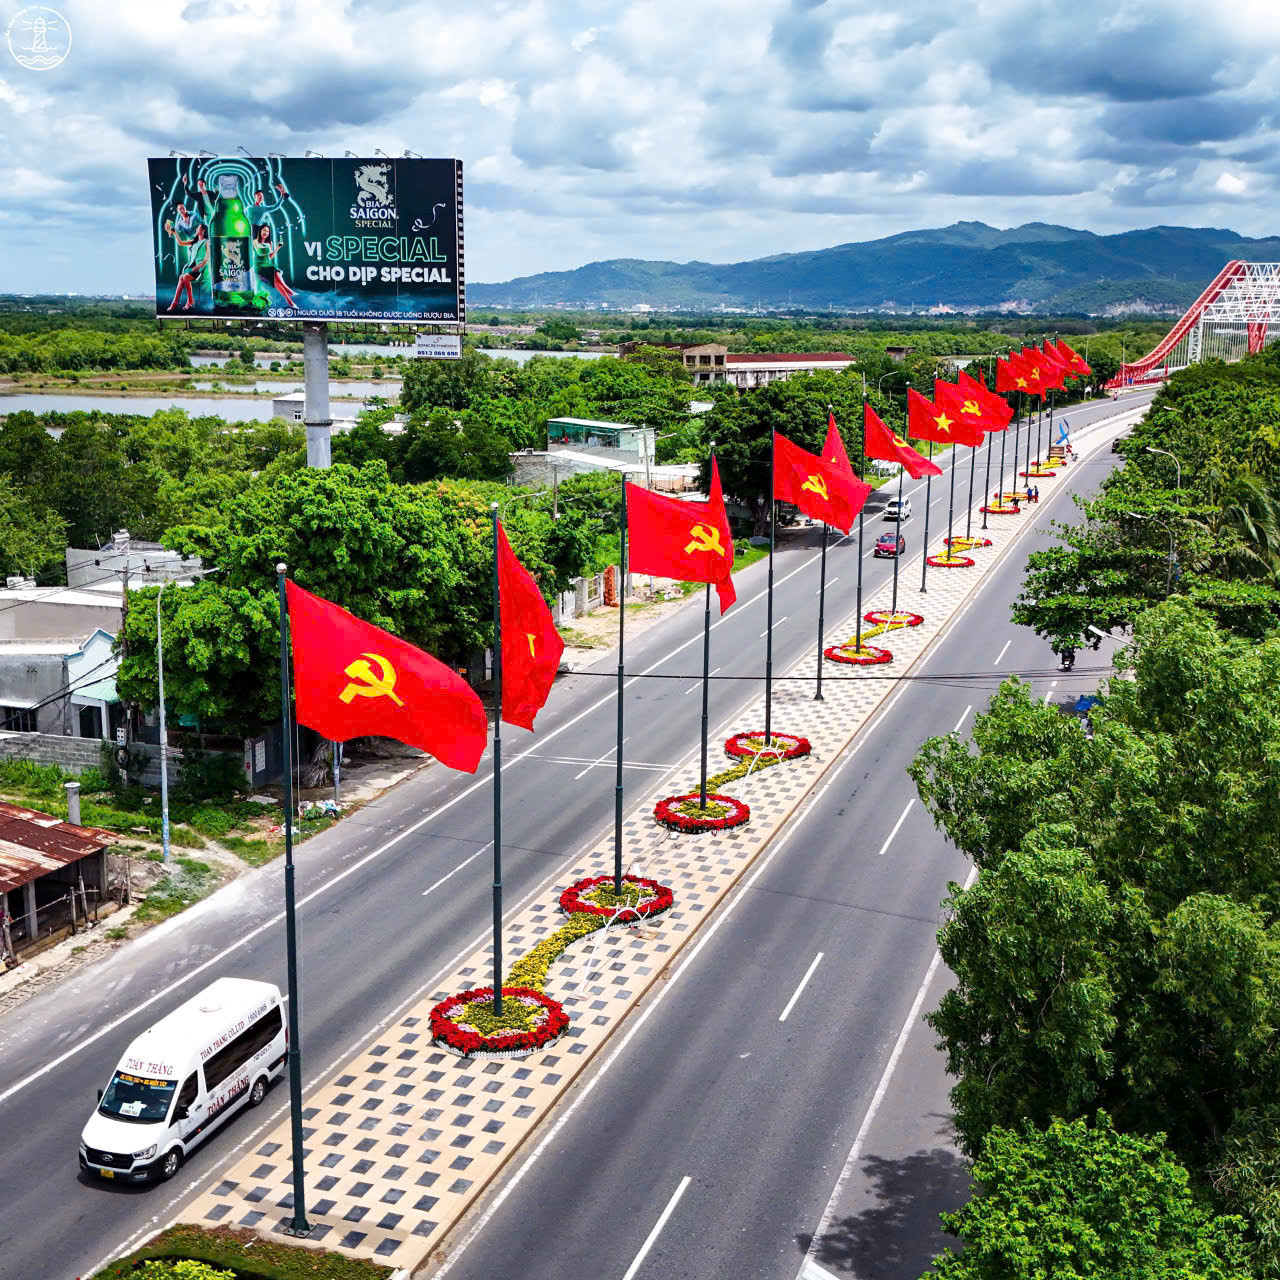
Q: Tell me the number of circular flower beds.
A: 12